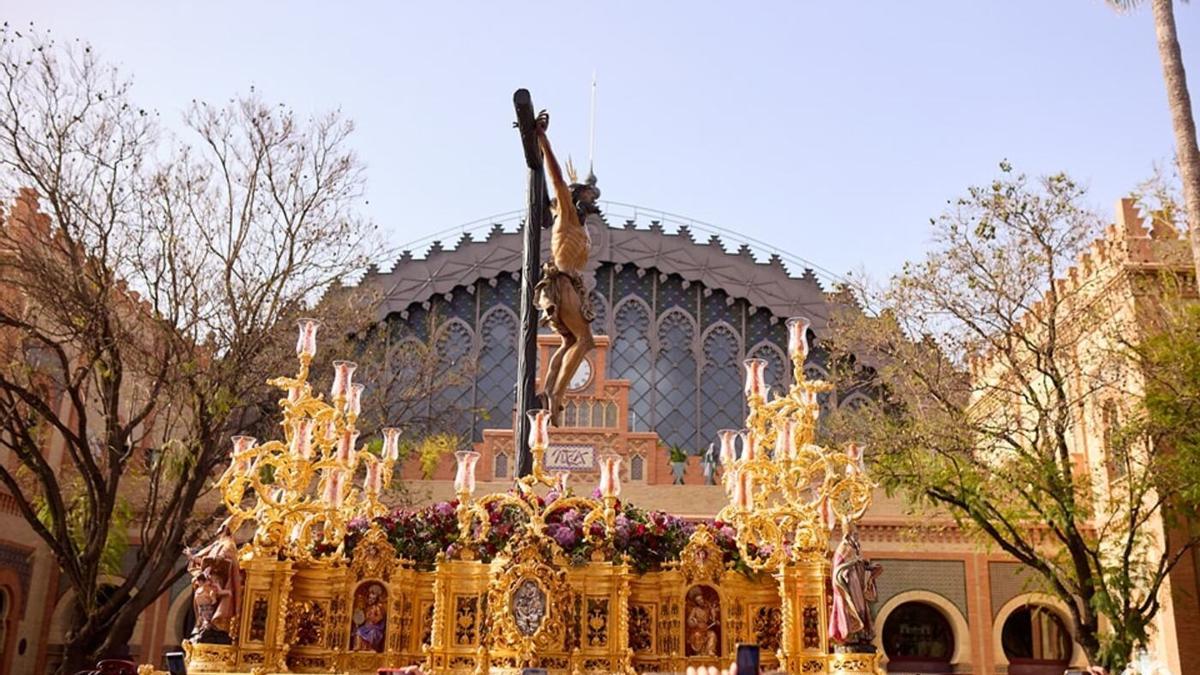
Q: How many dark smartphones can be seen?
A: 2